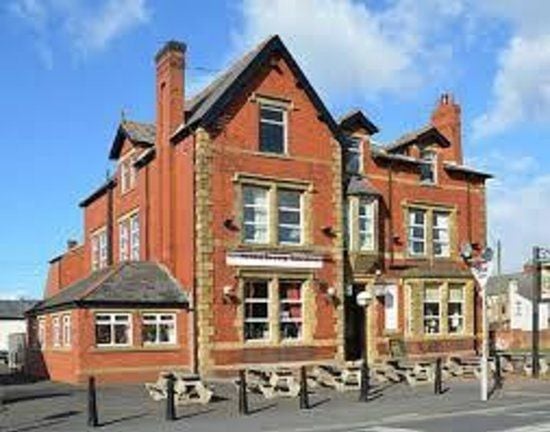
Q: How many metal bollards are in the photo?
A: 7